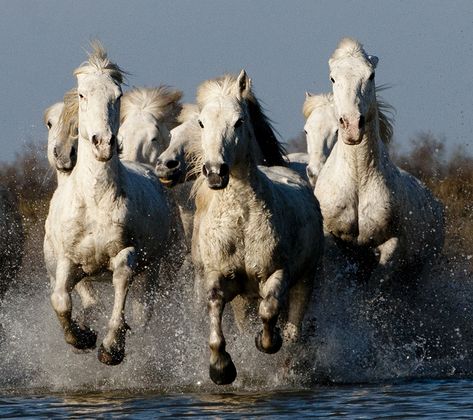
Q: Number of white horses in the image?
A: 7